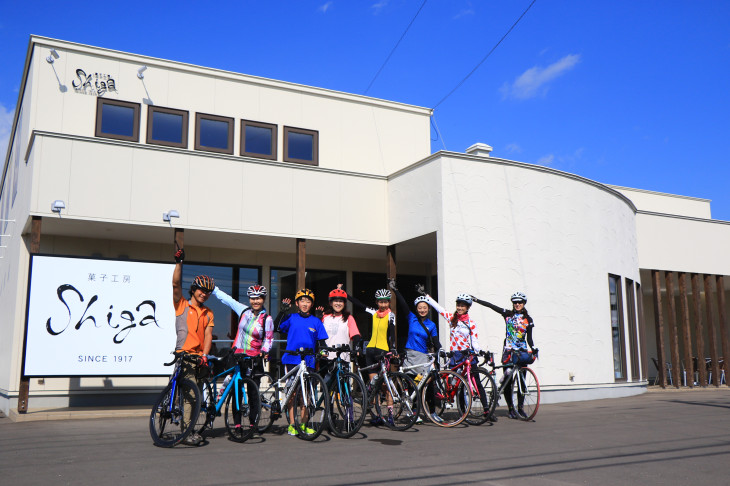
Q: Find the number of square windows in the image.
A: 5